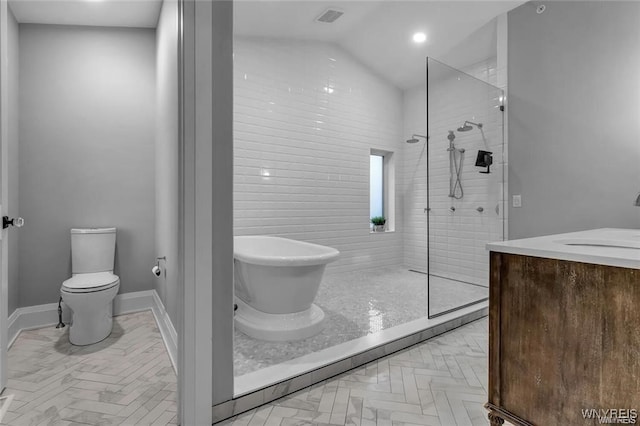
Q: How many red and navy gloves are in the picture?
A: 0